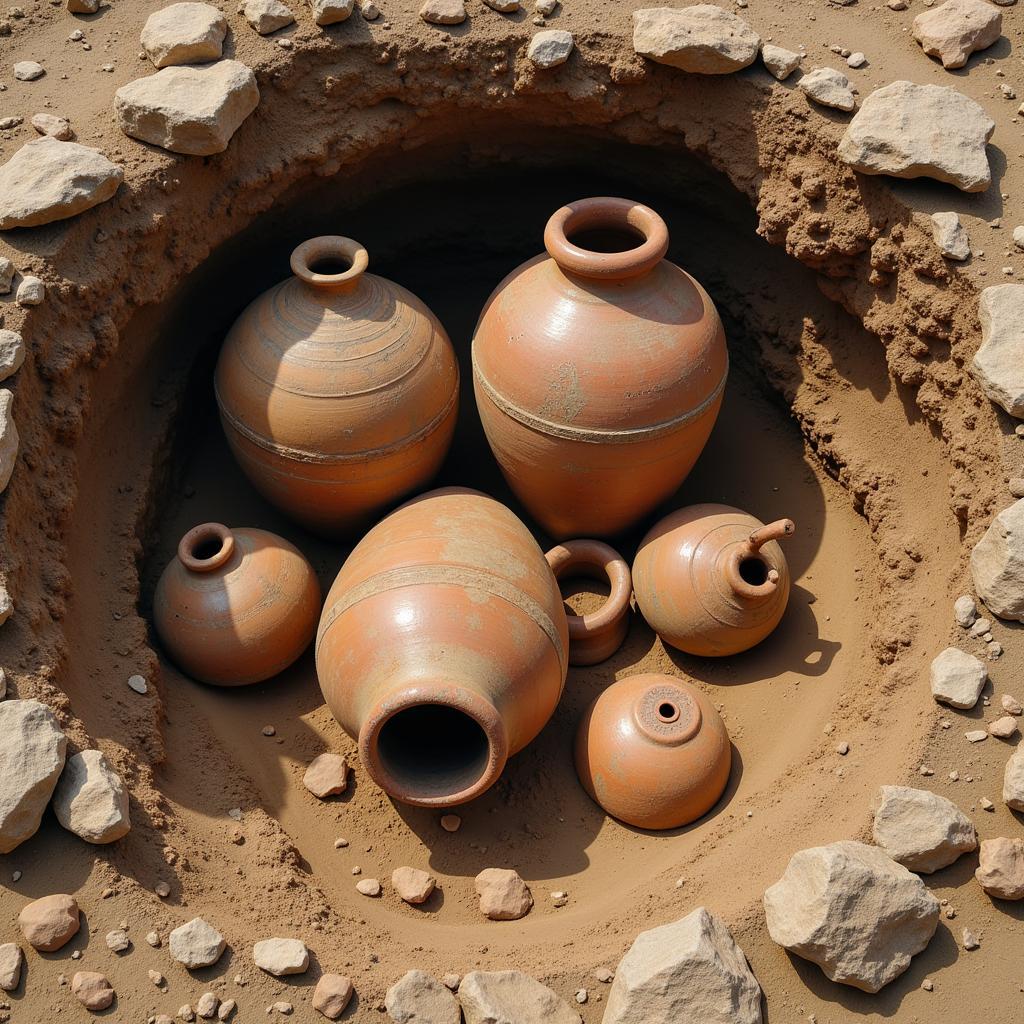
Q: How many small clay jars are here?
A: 3